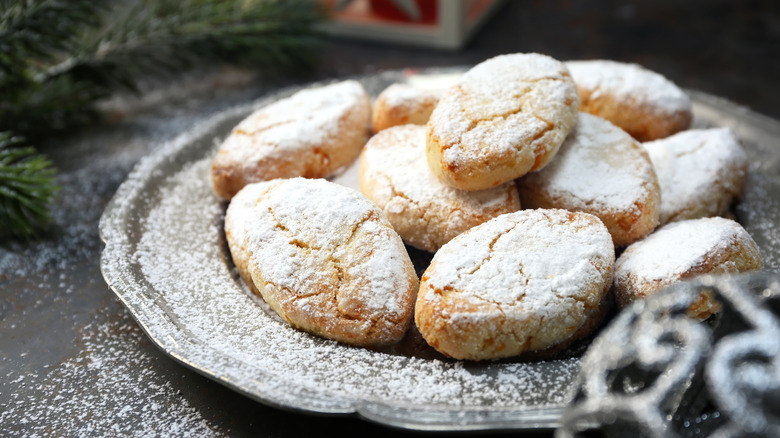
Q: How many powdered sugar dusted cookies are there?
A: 10